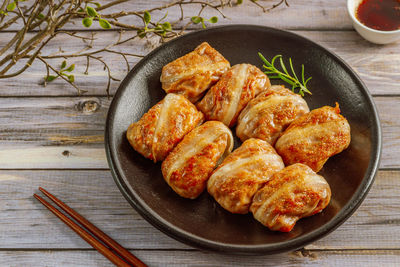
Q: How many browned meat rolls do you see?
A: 8